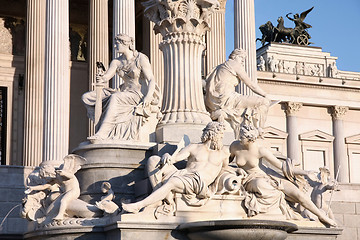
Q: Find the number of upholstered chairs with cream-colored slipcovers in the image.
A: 0